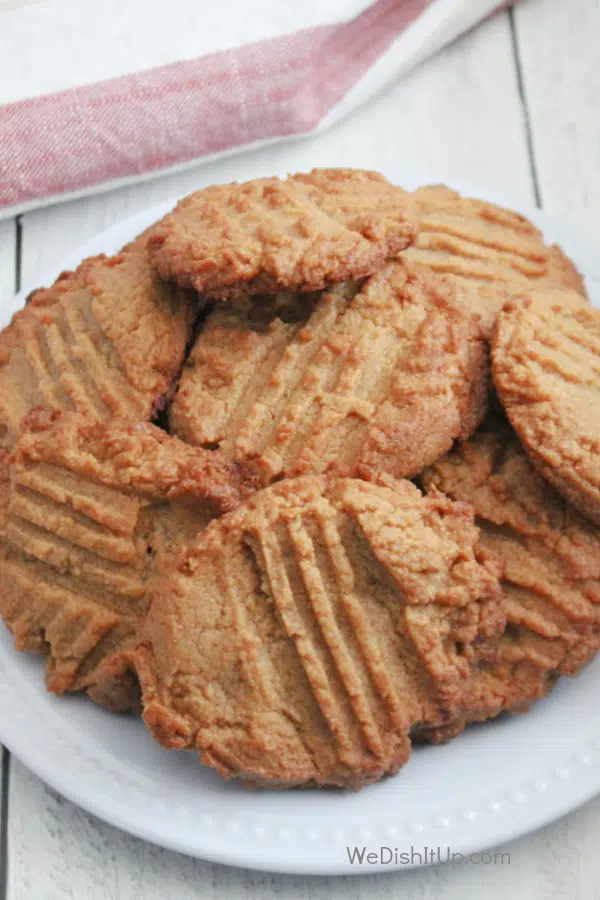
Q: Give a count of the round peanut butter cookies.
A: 8